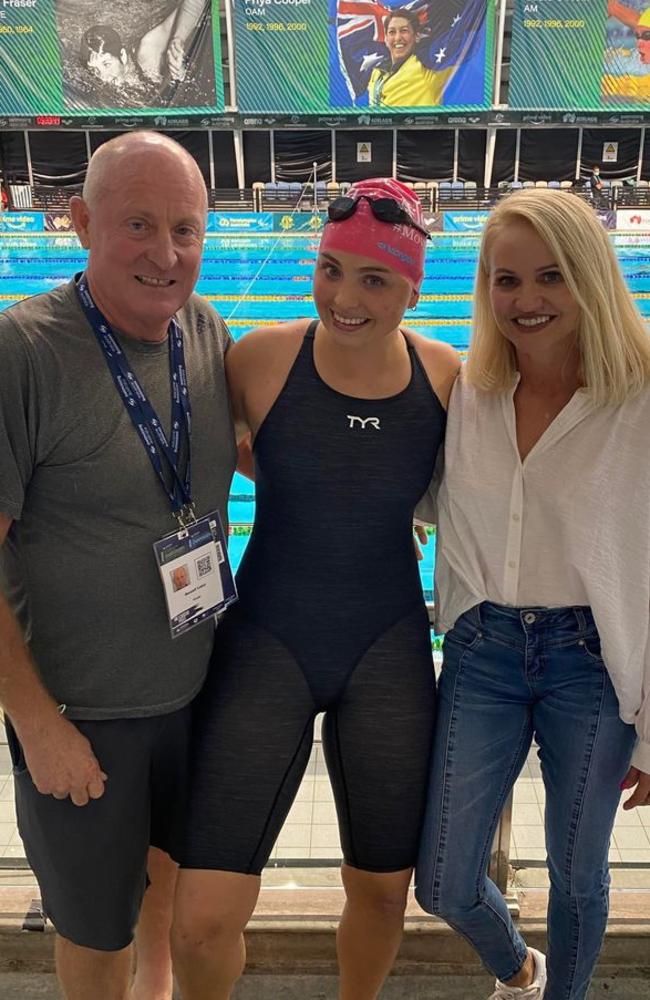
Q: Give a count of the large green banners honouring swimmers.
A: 3